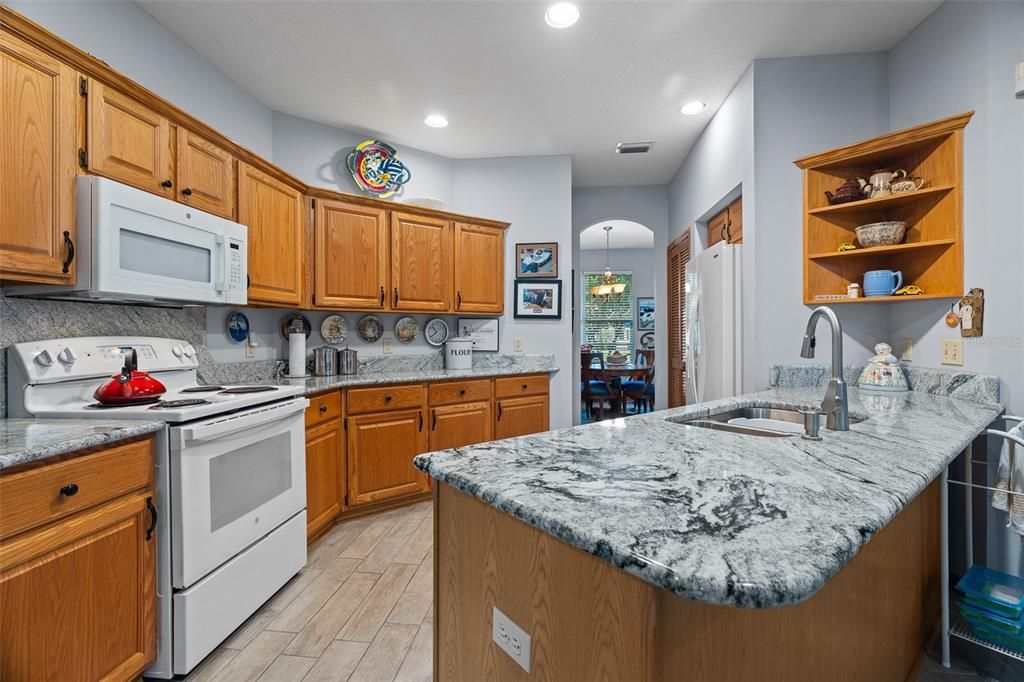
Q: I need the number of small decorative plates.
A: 5